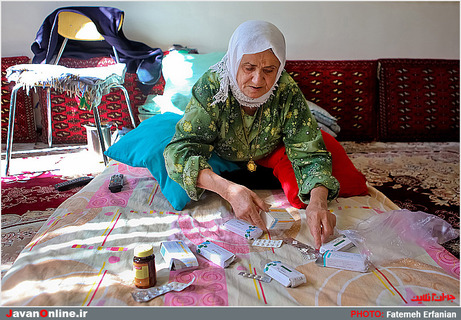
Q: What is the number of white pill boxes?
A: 7